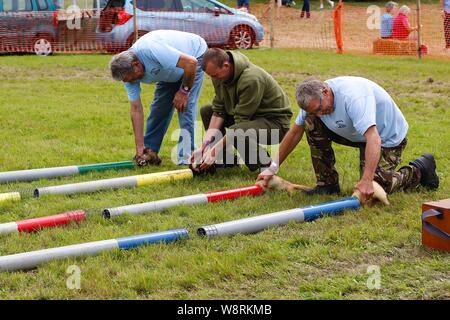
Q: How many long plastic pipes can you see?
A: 7